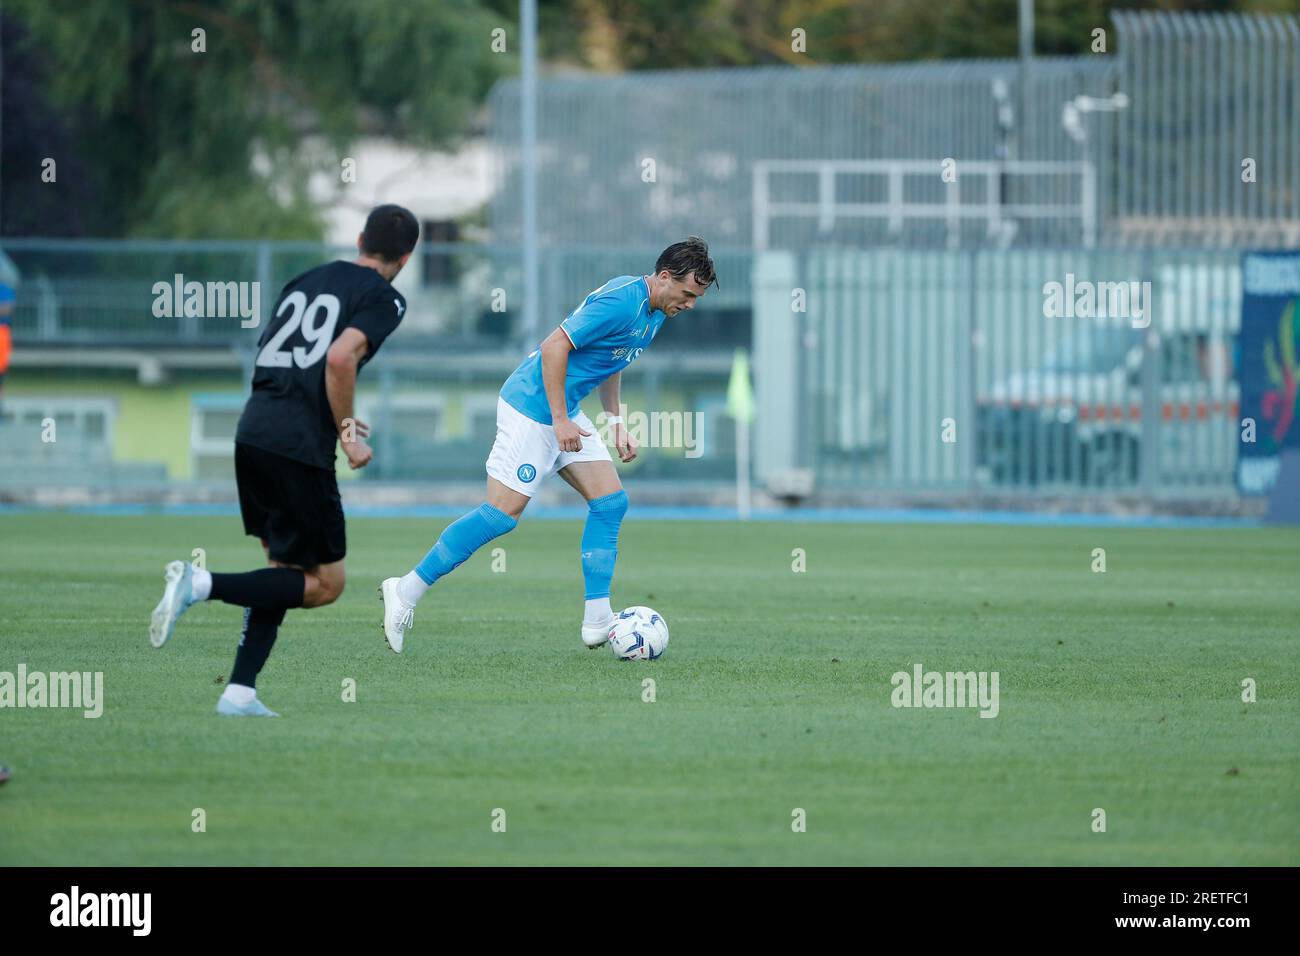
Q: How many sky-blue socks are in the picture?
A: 2